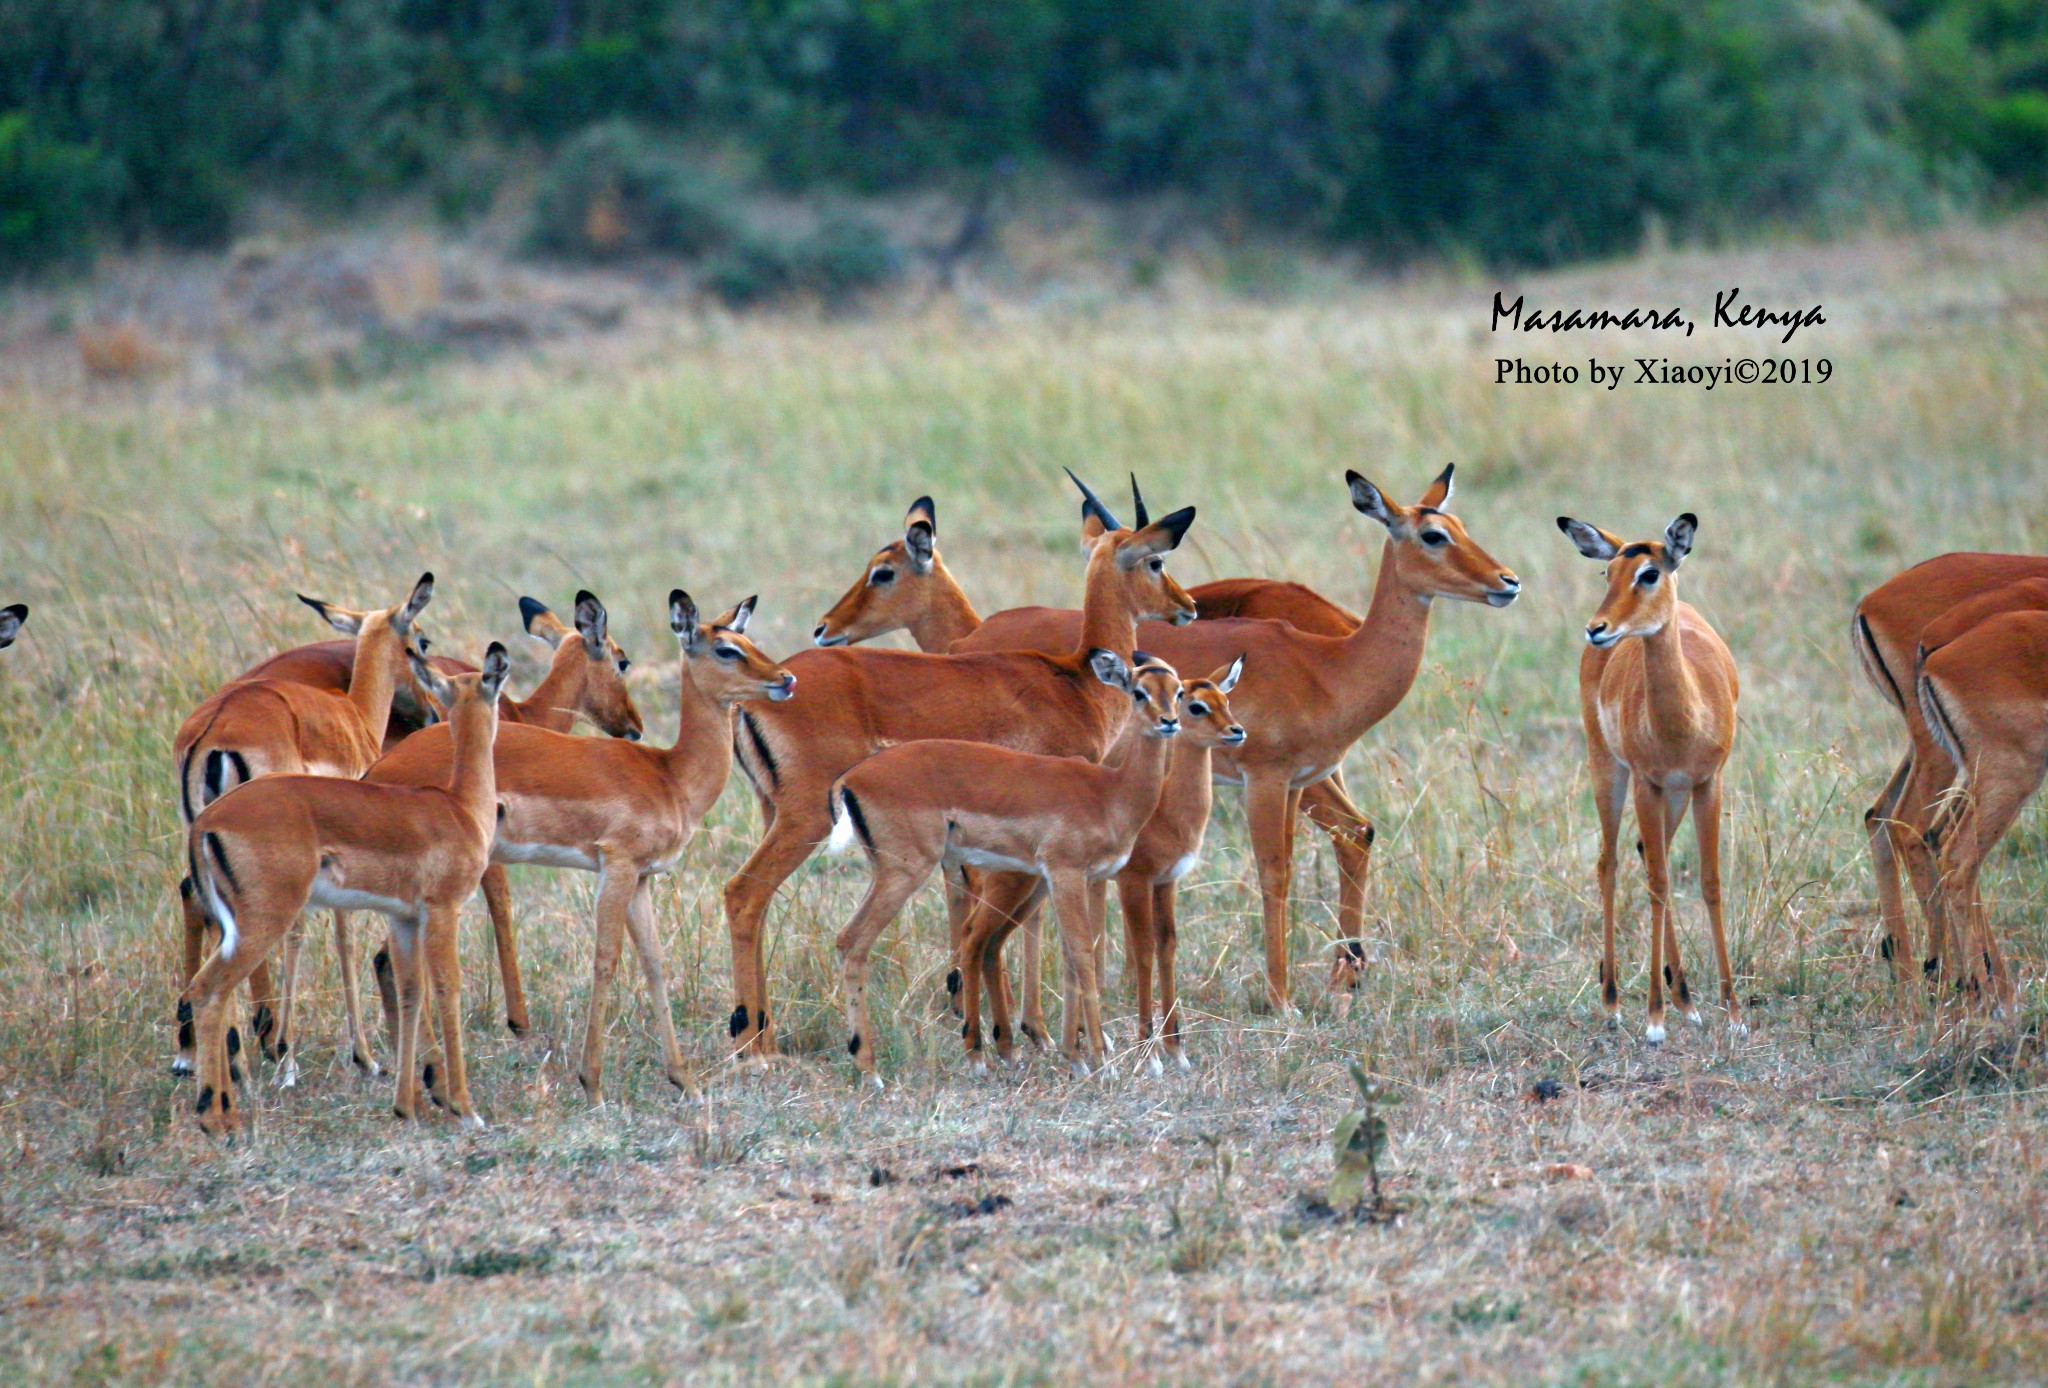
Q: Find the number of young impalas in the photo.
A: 3